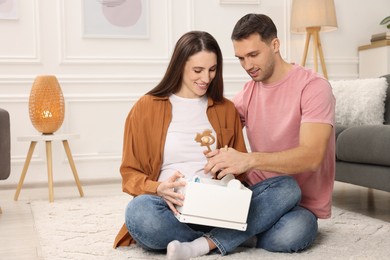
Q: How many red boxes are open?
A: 0